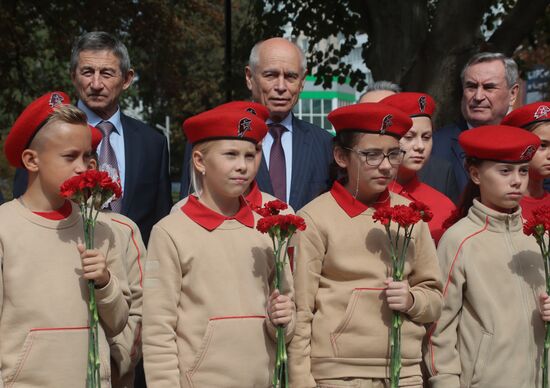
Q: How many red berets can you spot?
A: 8